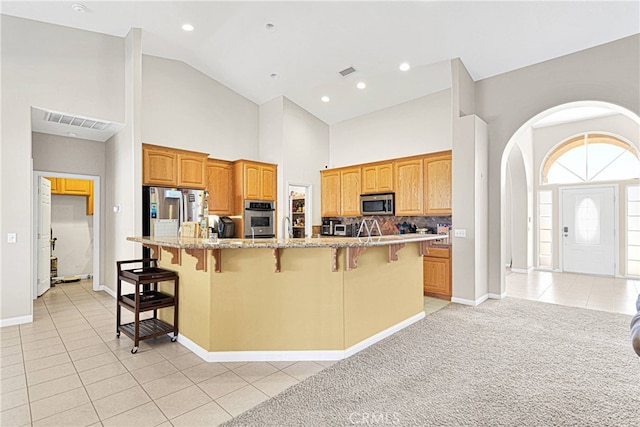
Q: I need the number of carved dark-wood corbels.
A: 9